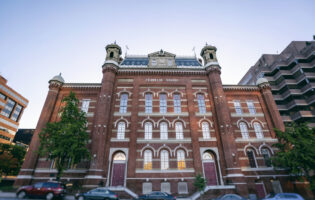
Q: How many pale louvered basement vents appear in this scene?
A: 3